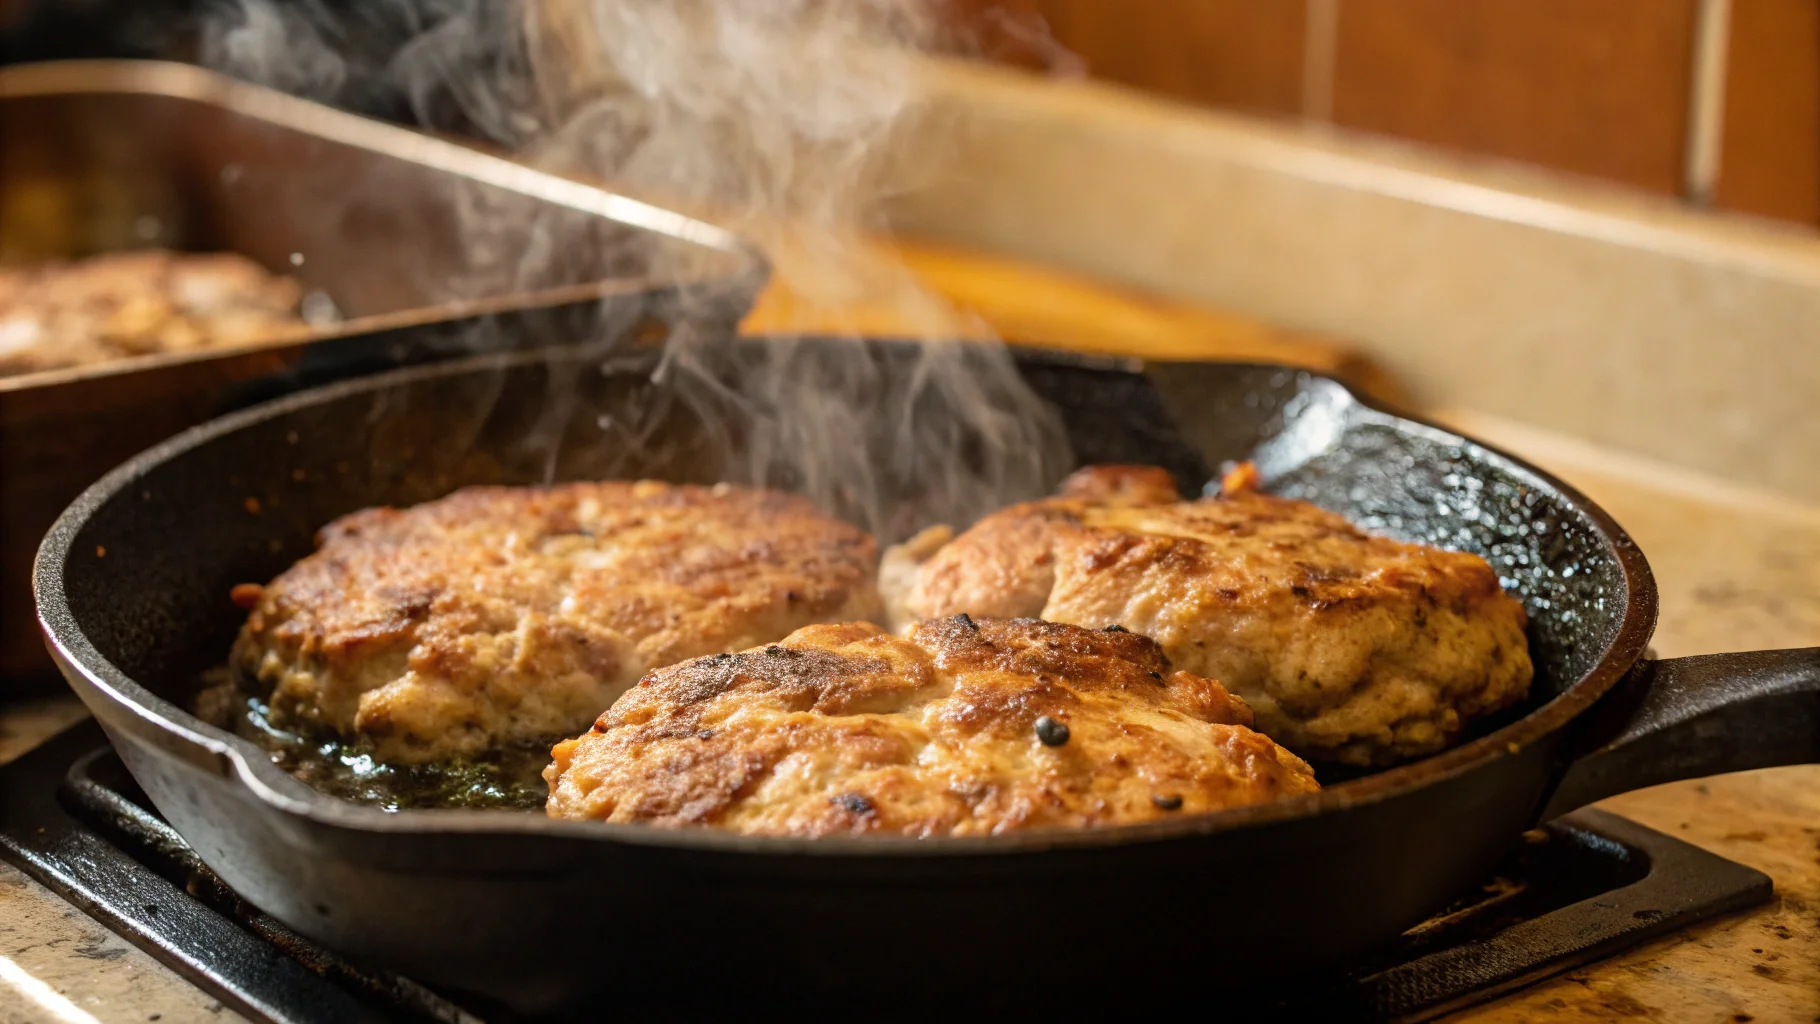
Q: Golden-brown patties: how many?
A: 3